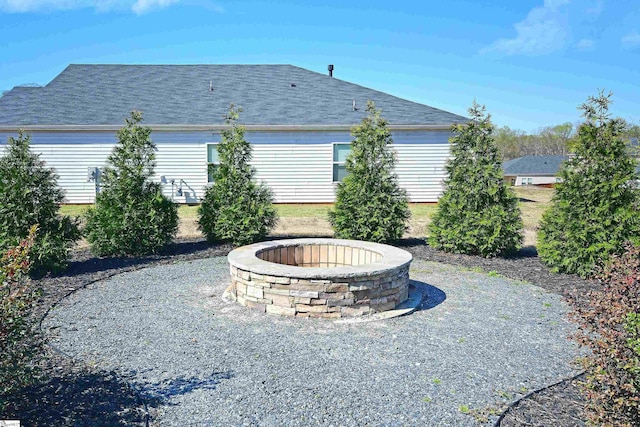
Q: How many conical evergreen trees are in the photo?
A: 6